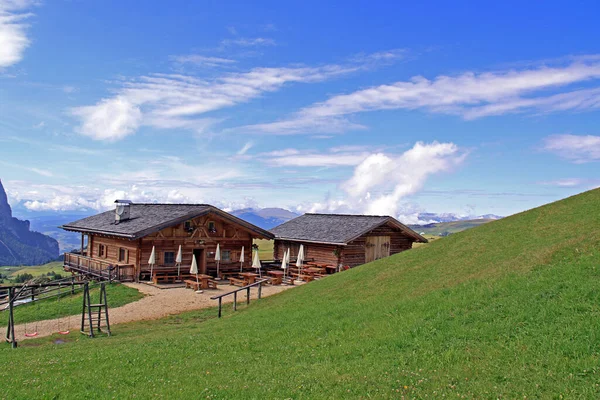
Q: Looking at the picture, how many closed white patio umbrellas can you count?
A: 10